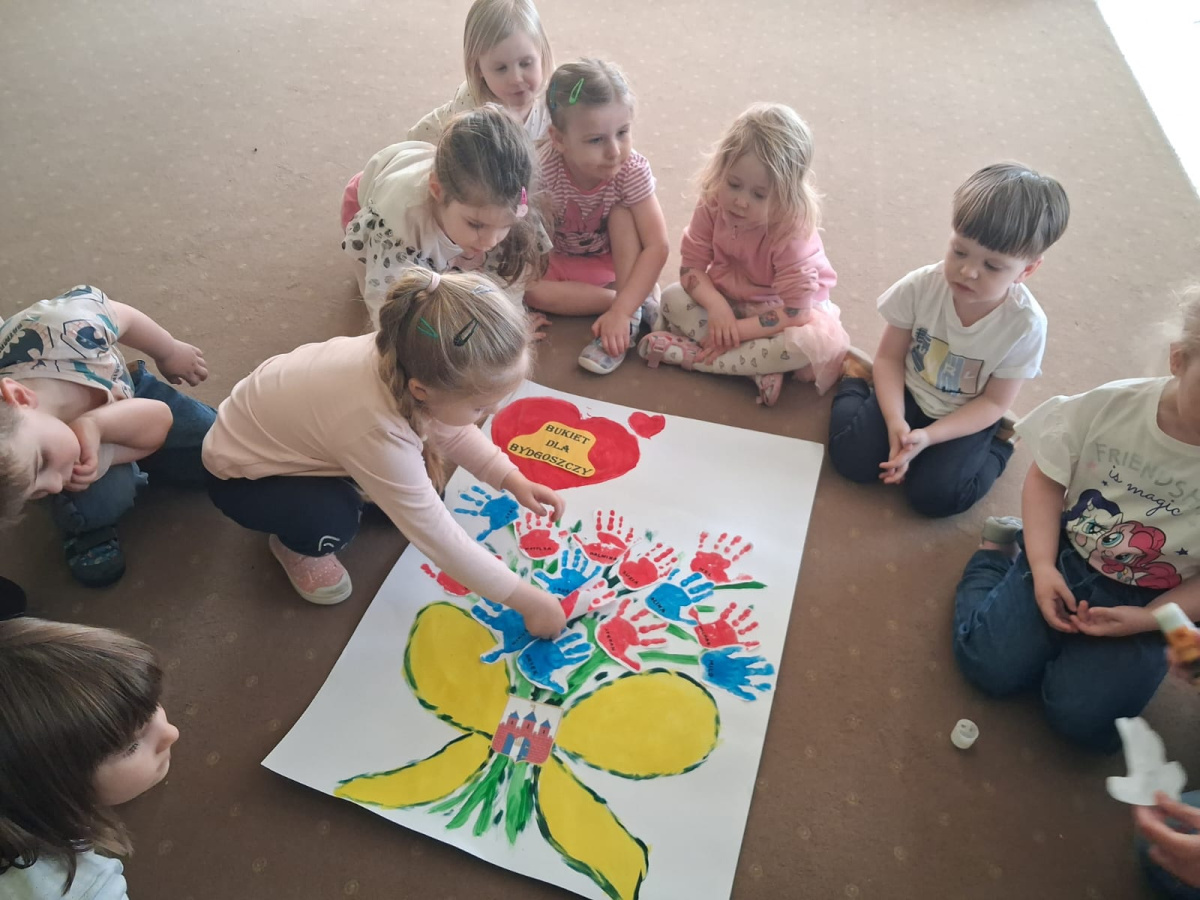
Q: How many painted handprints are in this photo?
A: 14